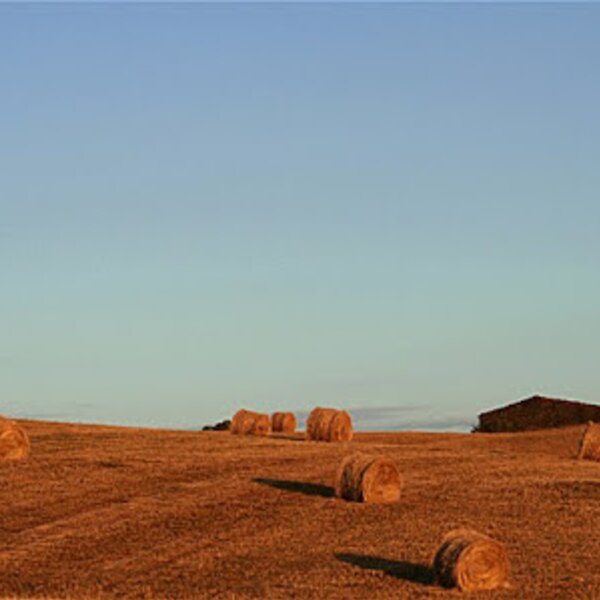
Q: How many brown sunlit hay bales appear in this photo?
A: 7